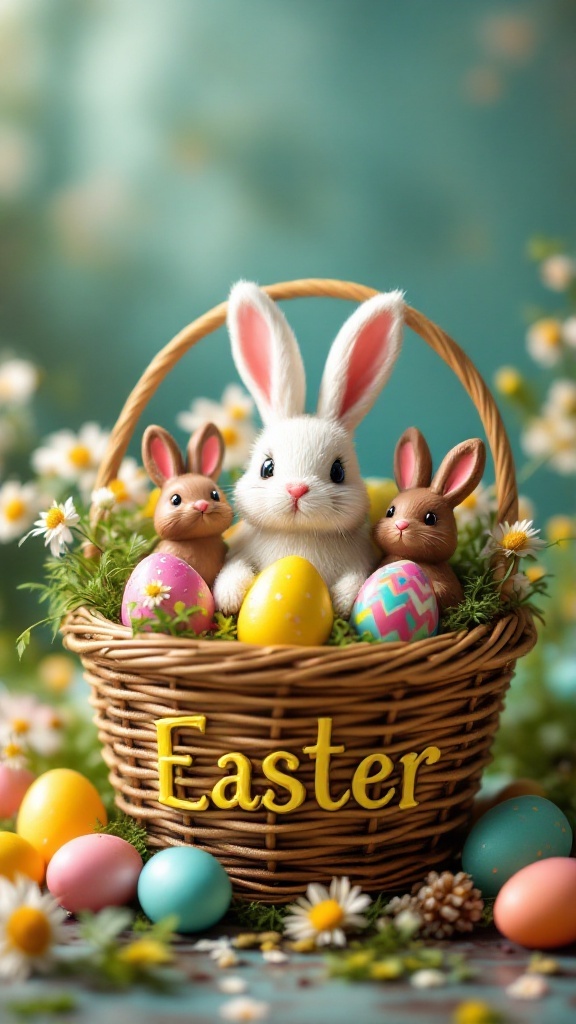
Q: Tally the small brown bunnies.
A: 2